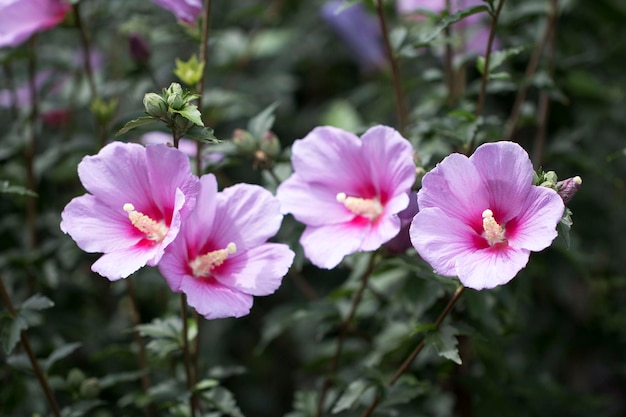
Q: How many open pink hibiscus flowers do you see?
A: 4